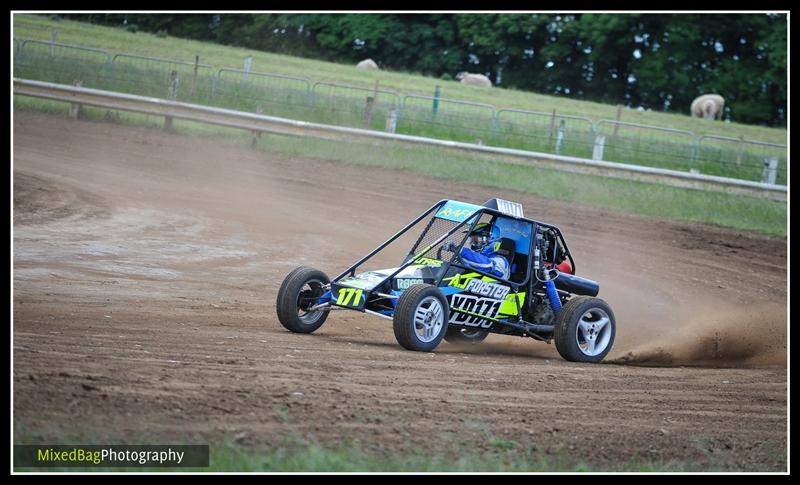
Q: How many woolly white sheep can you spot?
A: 3